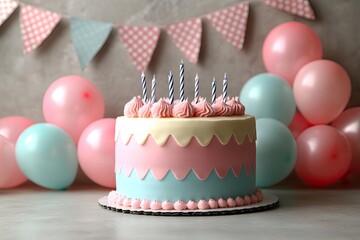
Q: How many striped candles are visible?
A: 7